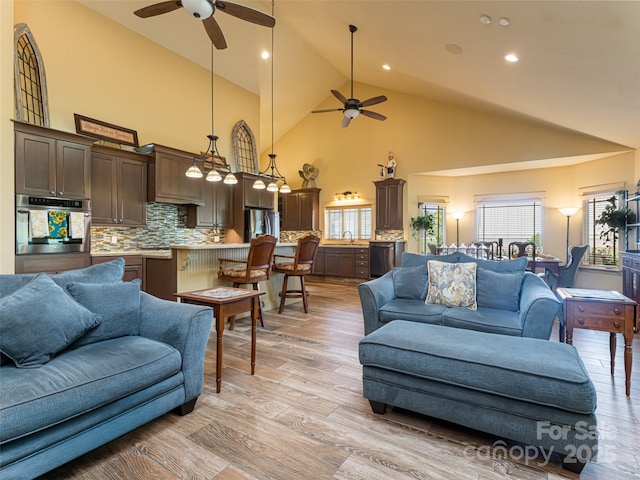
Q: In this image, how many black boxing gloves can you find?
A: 0